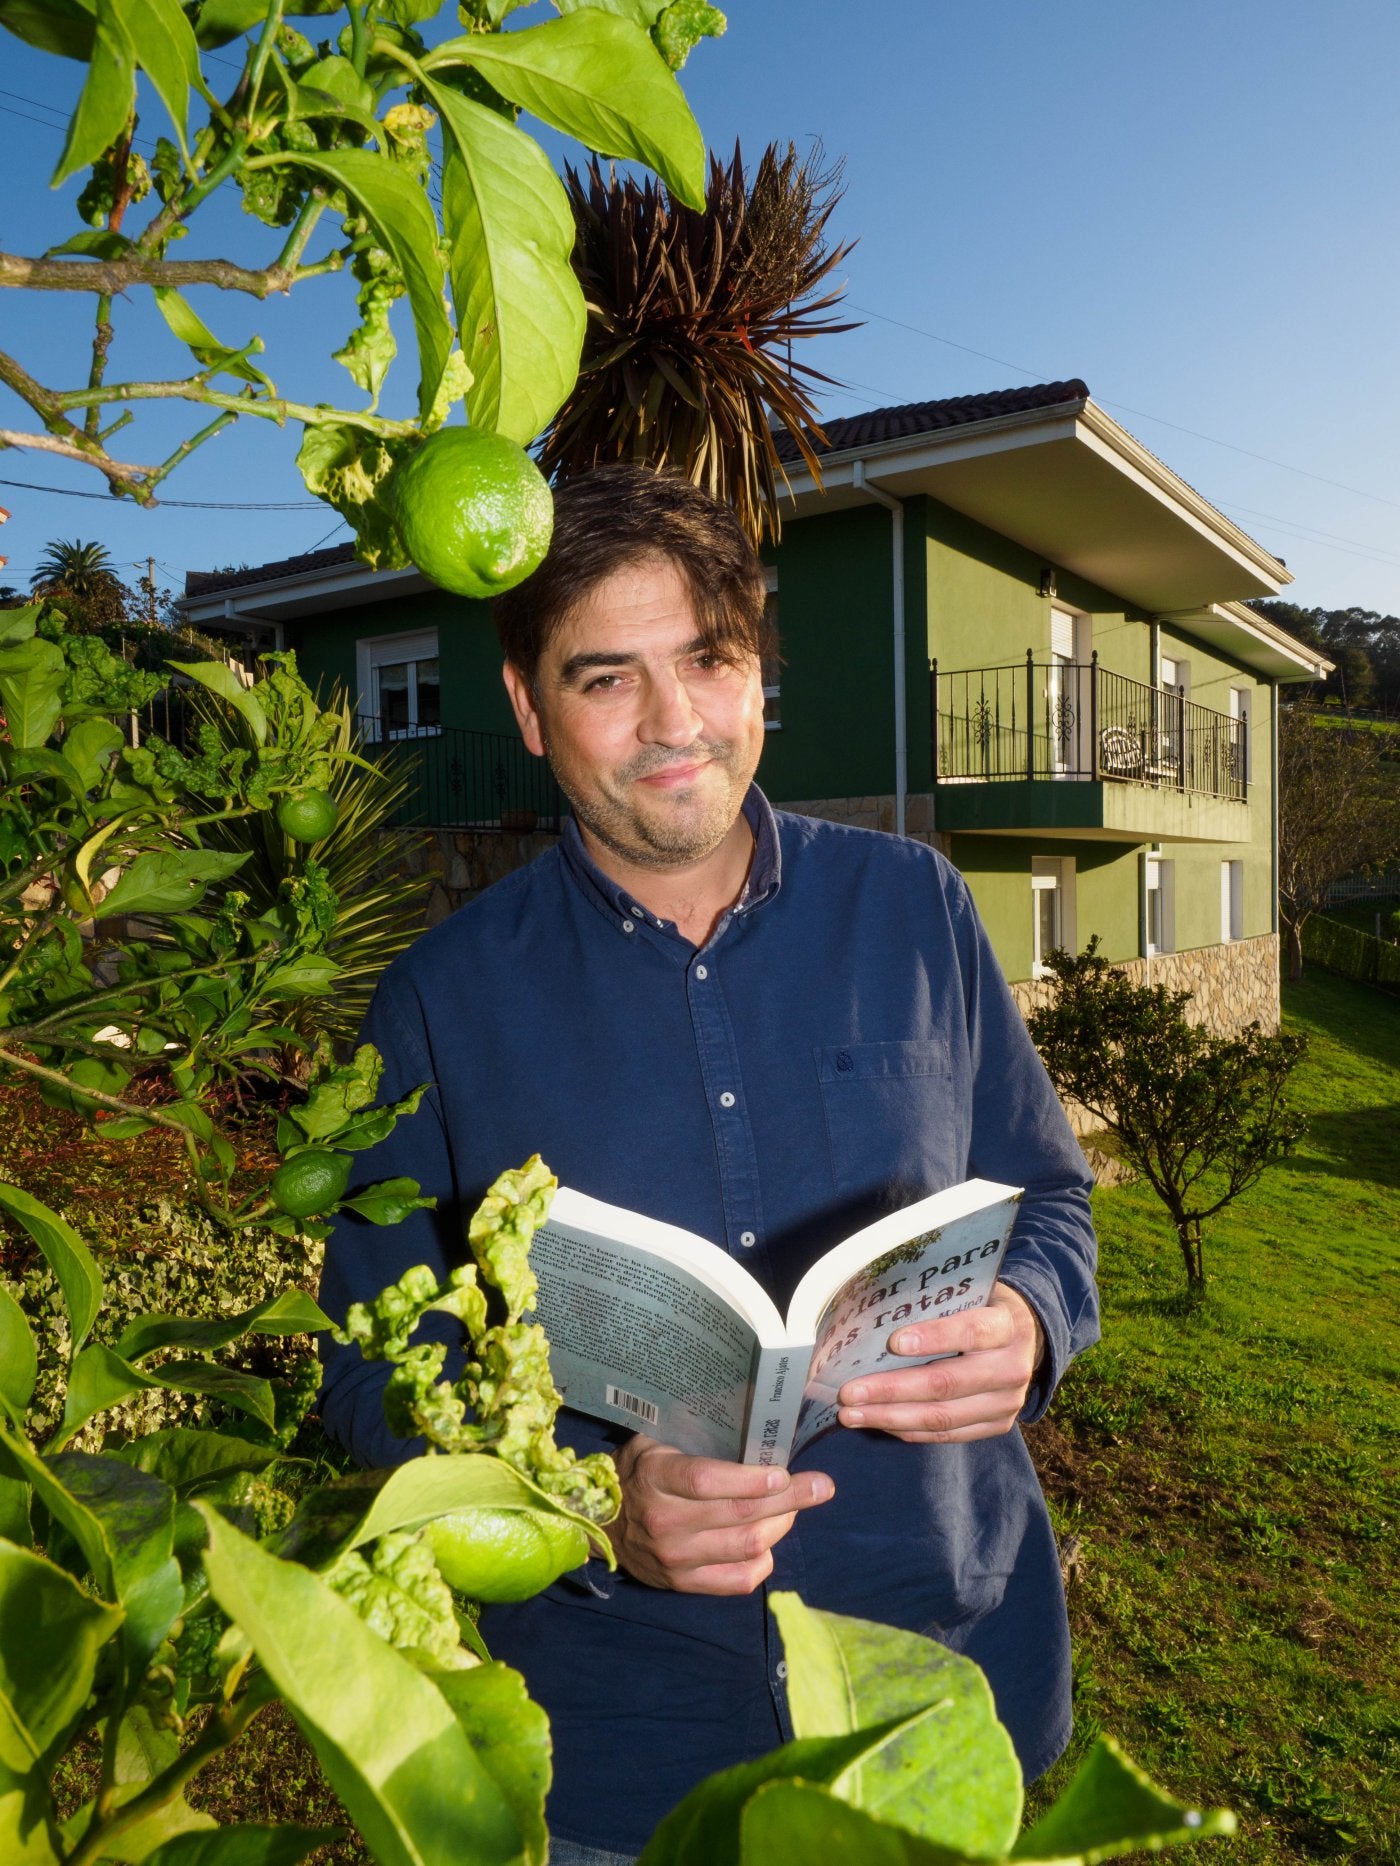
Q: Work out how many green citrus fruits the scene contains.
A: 4